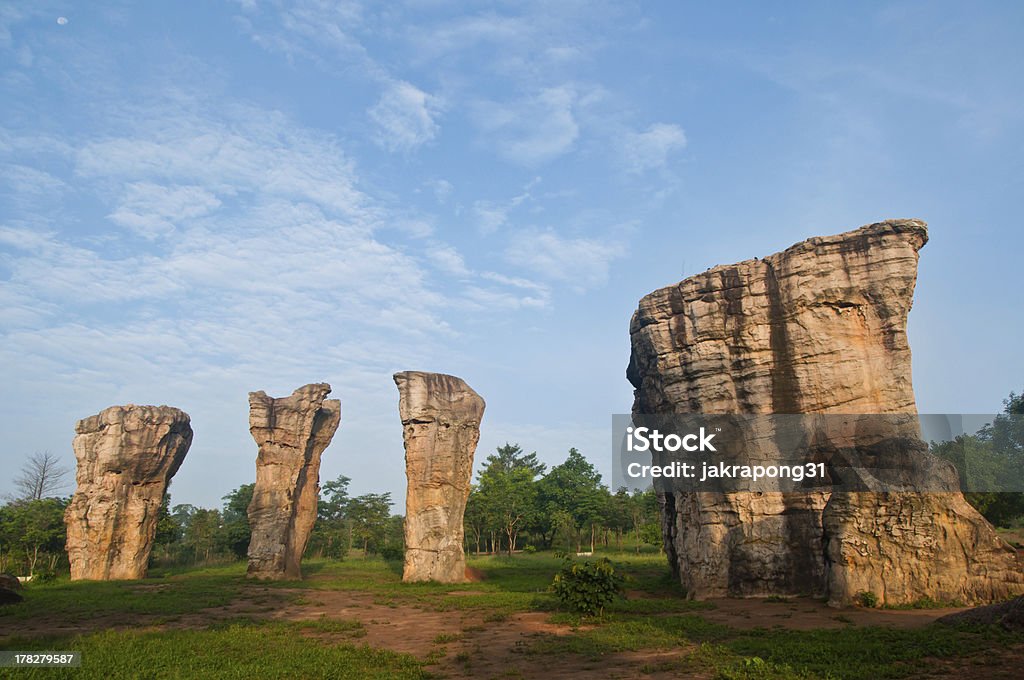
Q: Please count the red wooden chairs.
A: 0